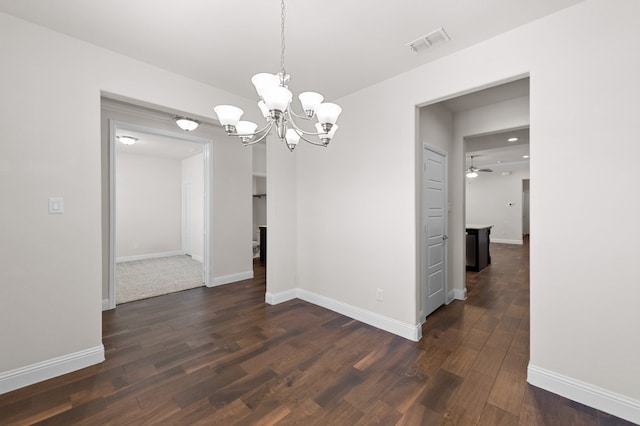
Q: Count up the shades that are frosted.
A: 9